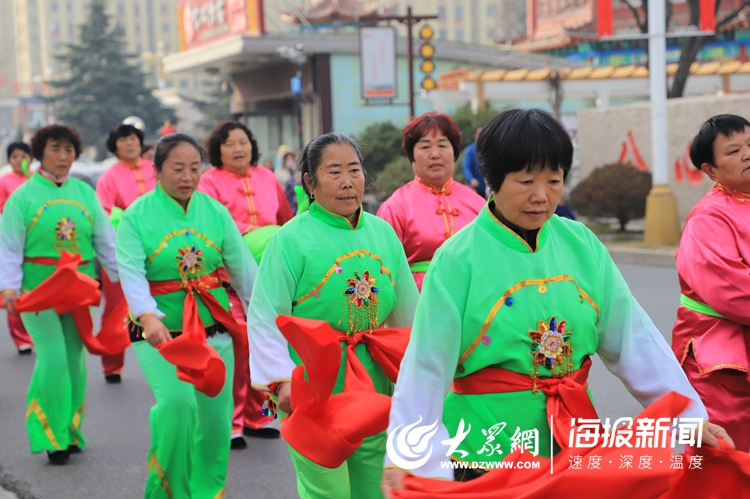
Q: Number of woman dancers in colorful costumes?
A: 9